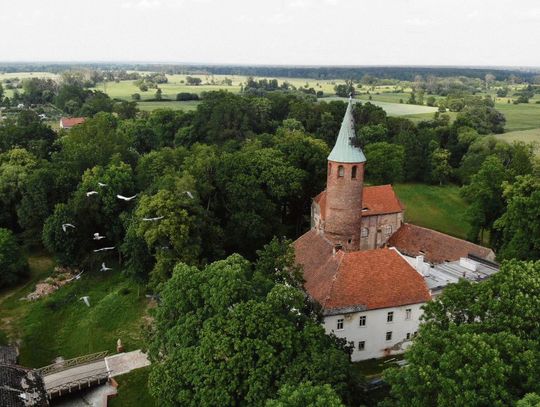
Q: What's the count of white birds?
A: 11